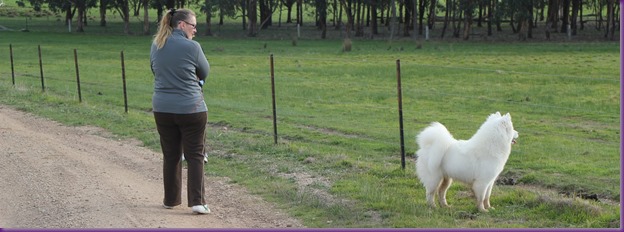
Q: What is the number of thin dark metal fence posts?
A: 6